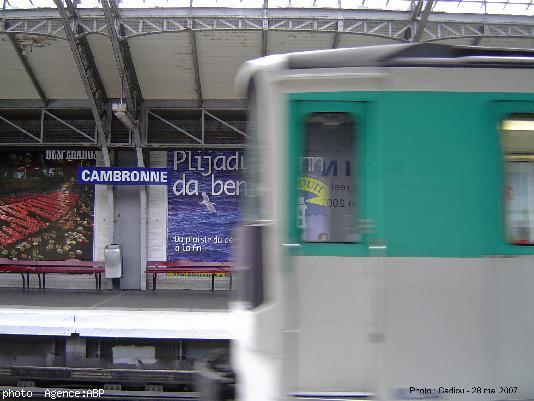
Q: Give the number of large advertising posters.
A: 2